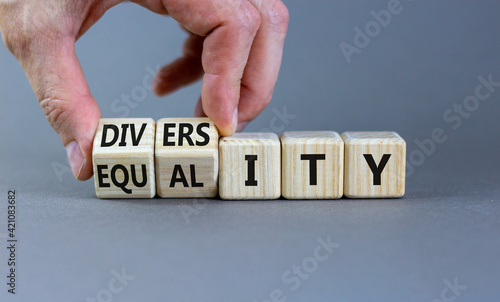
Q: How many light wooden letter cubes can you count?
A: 5